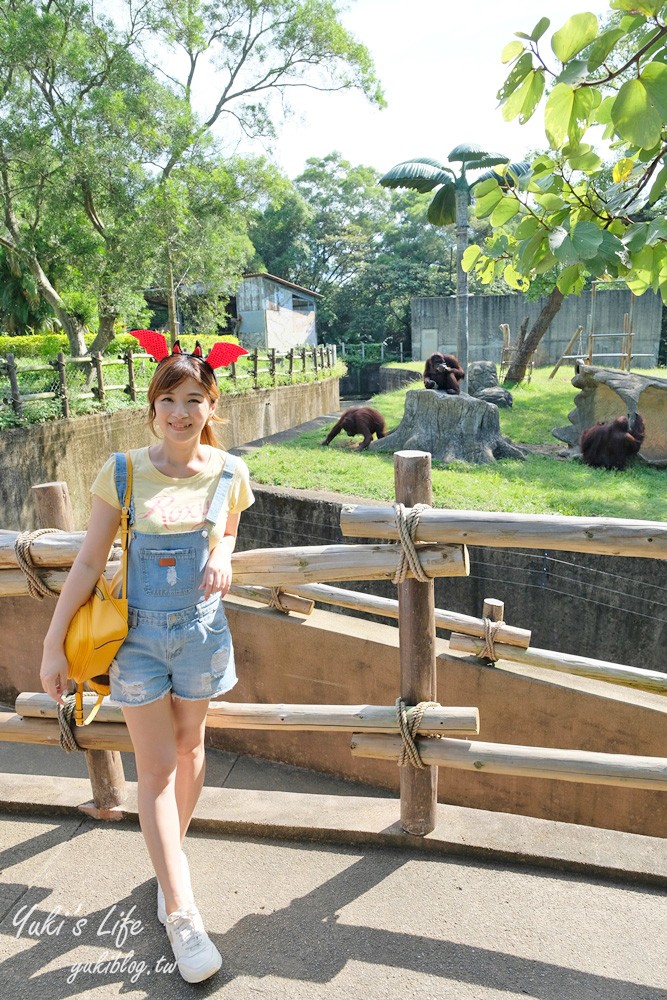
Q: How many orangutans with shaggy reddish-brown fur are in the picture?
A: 3